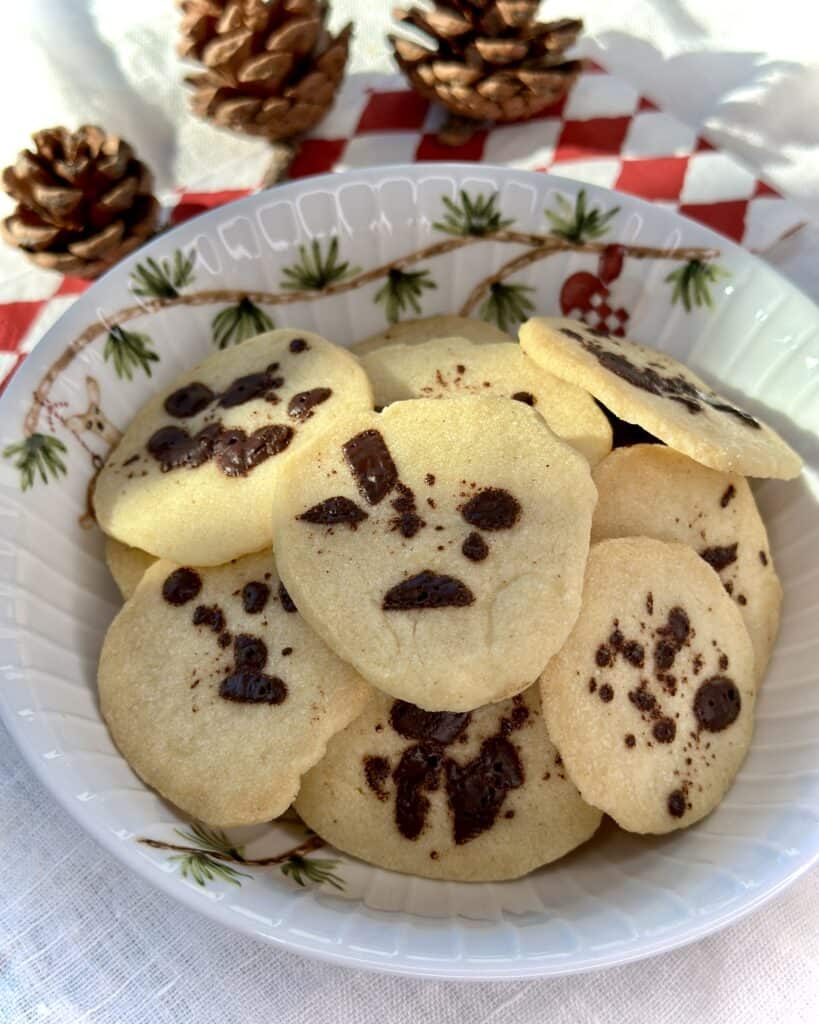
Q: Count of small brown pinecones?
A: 3